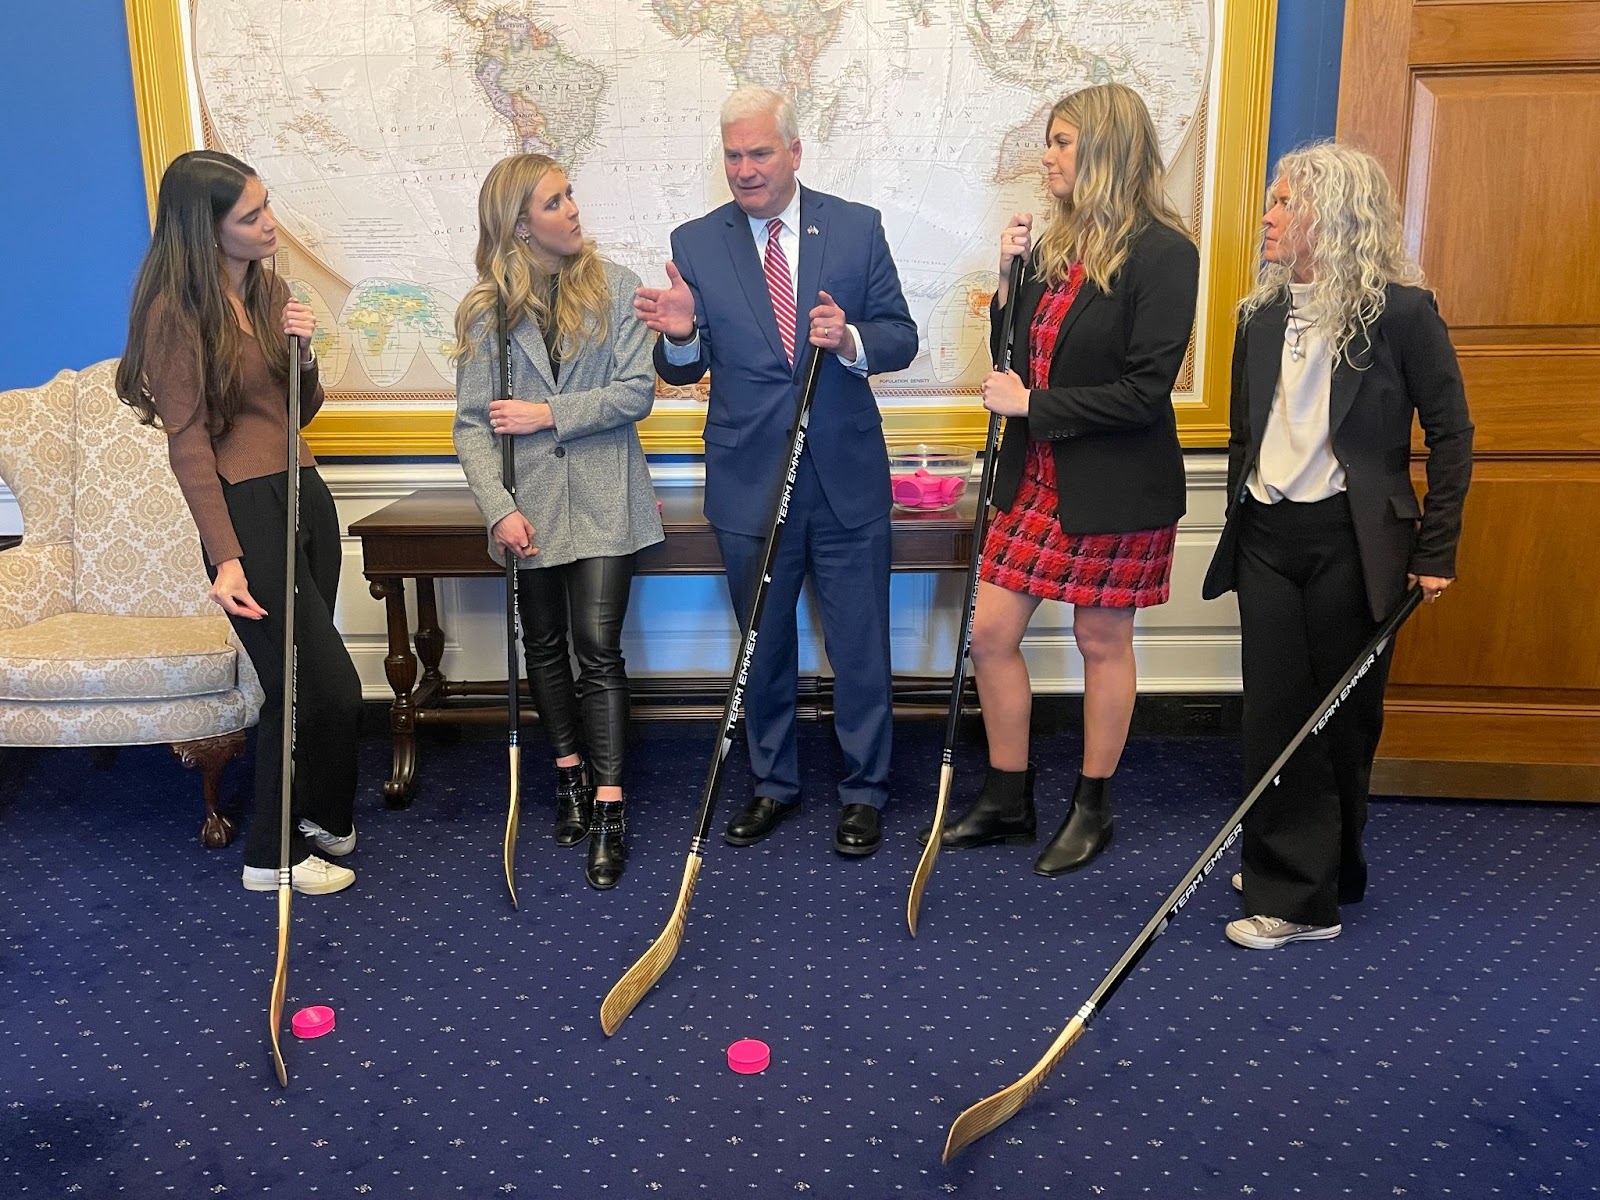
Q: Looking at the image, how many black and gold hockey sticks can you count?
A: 5